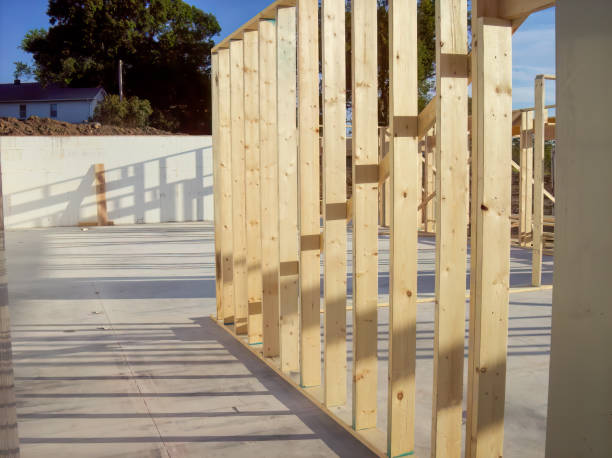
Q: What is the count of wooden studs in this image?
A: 12